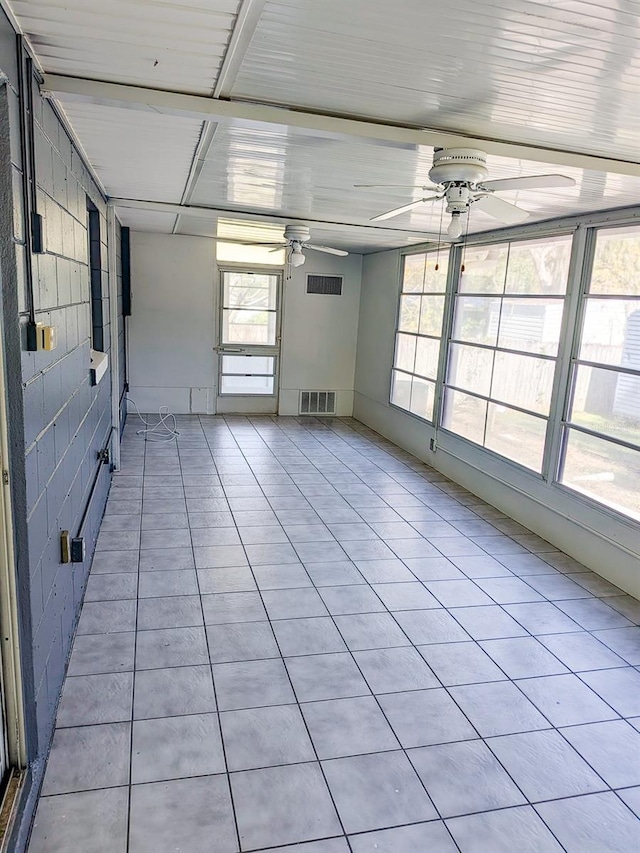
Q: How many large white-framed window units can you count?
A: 3